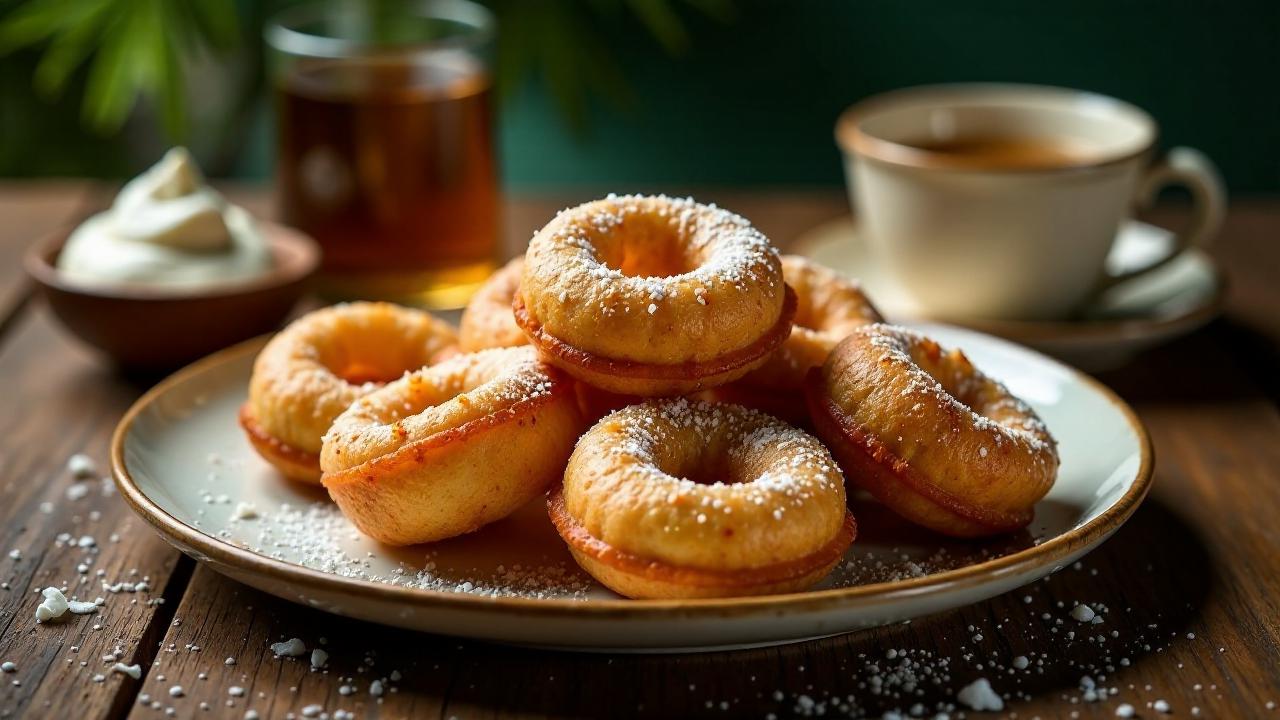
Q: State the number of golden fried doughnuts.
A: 7